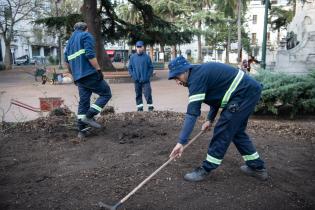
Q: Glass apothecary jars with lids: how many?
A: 0